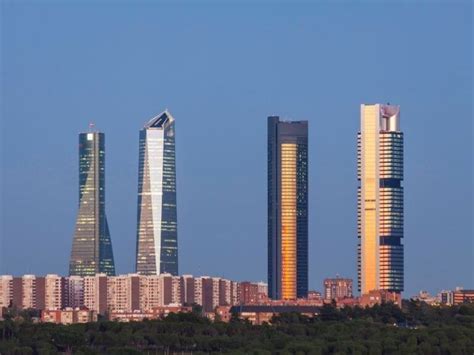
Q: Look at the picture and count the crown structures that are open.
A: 2